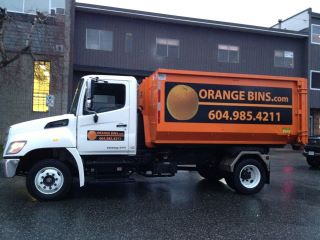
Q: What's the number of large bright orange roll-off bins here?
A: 1